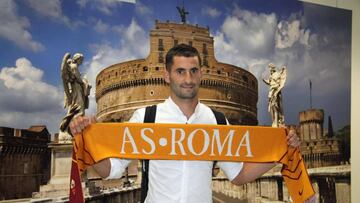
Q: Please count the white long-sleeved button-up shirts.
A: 1